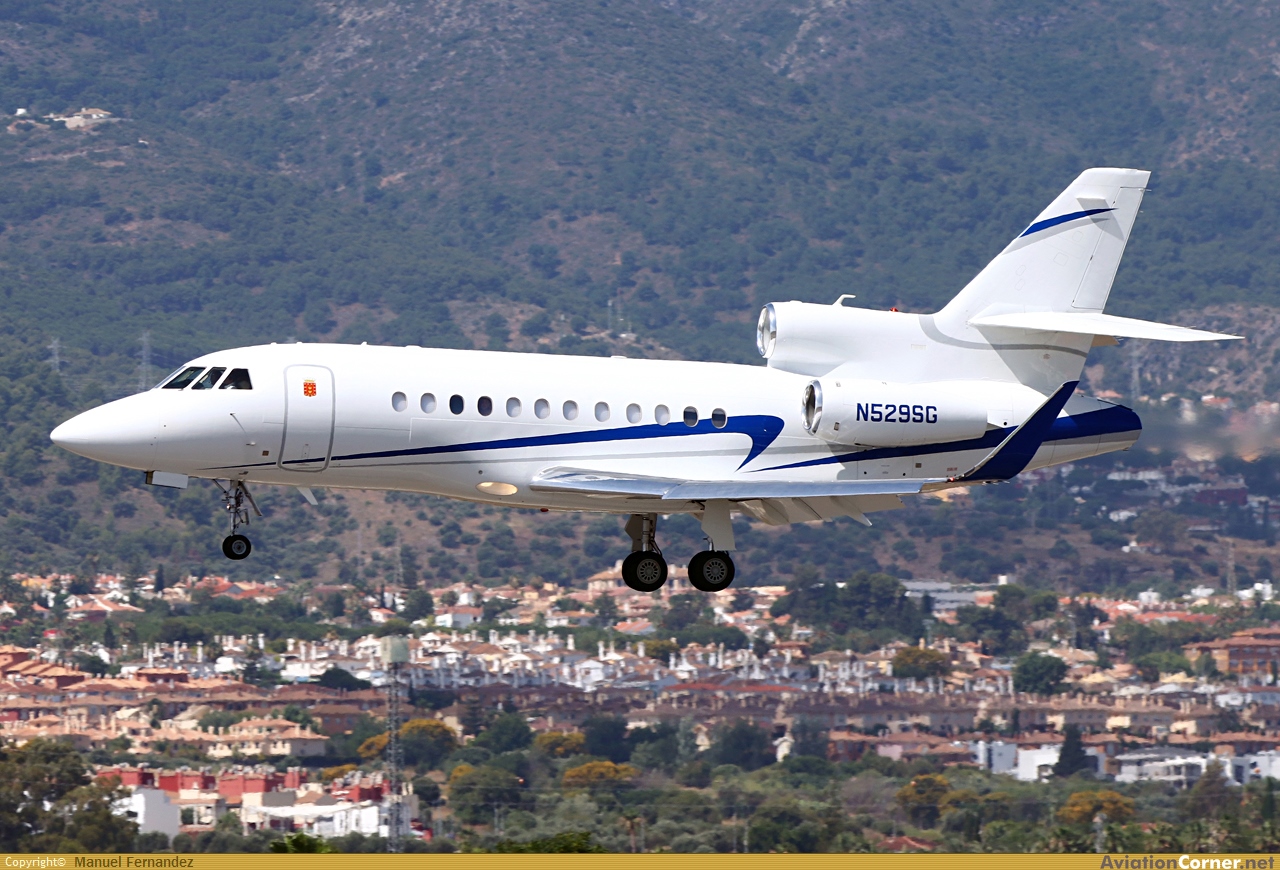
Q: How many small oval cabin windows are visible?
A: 12